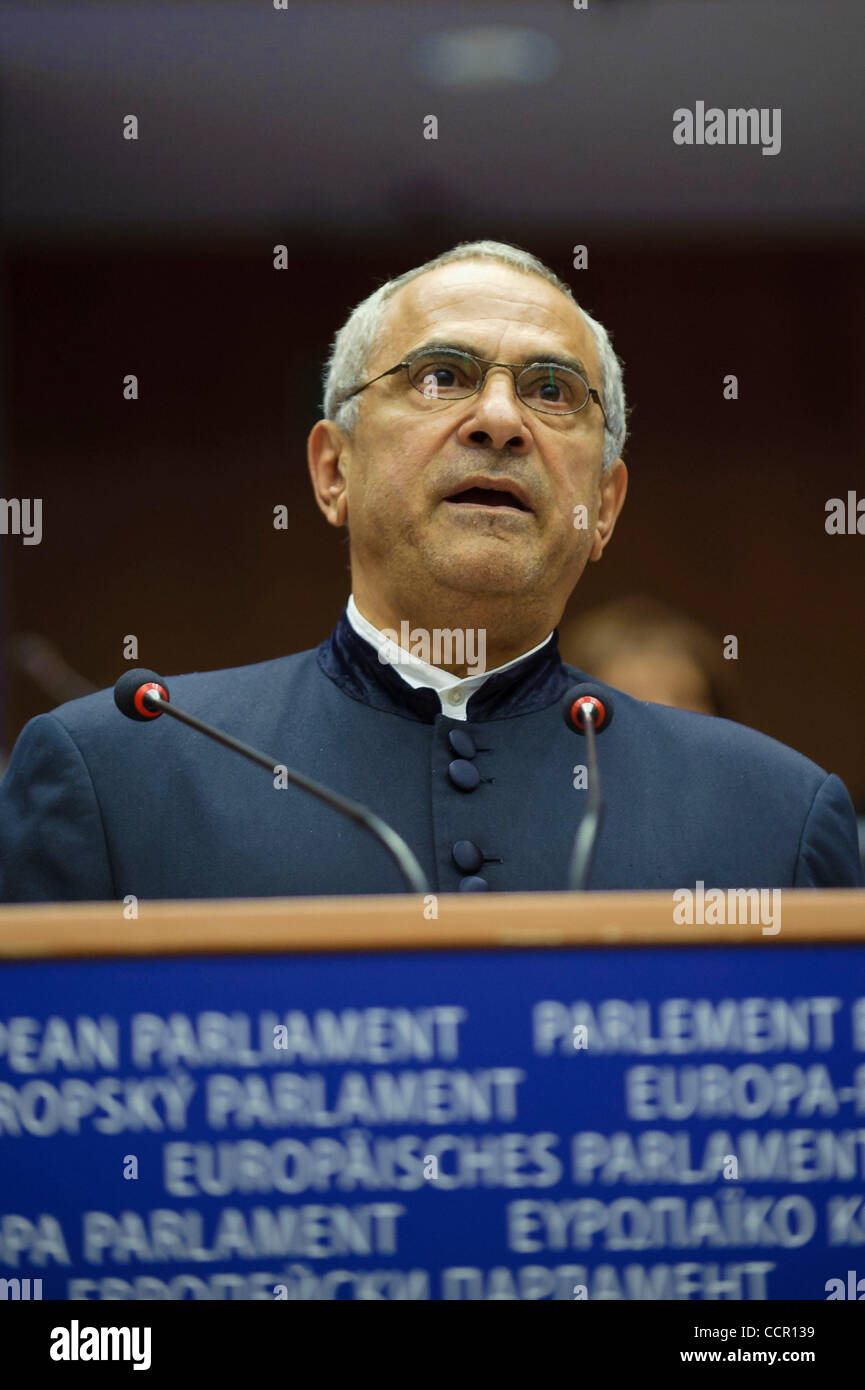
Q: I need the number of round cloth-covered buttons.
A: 4